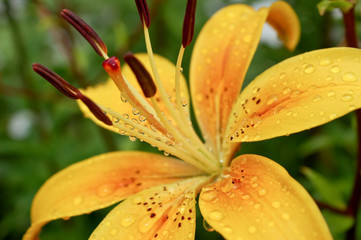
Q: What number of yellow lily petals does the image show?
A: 6